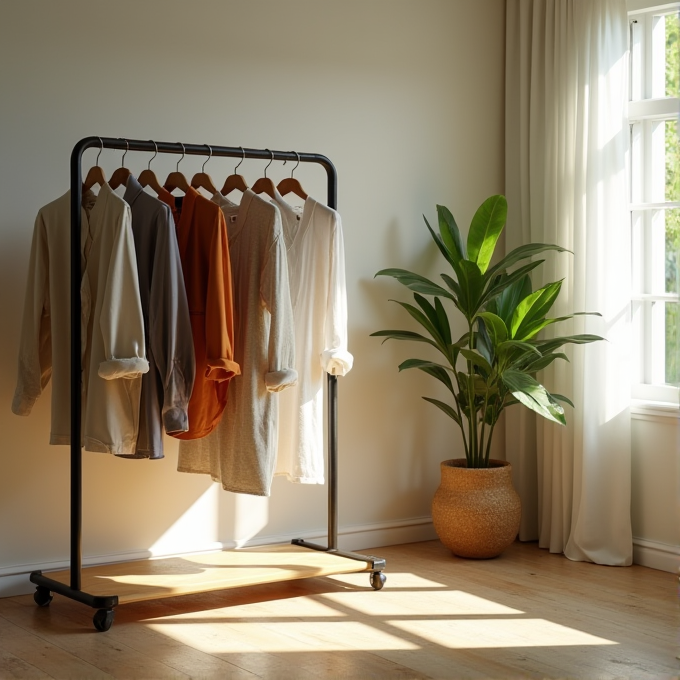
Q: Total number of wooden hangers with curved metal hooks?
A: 8